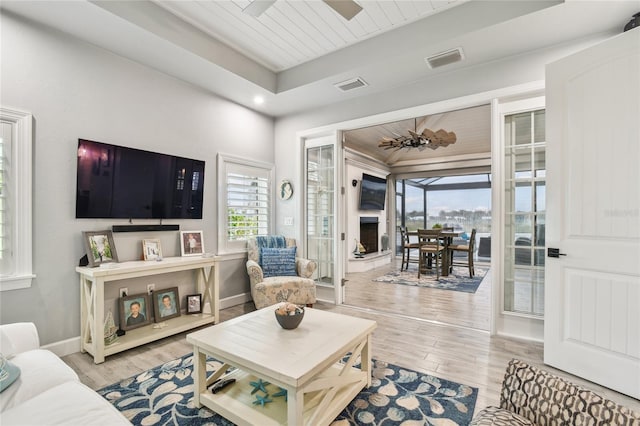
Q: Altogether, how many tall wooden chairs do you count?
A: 4